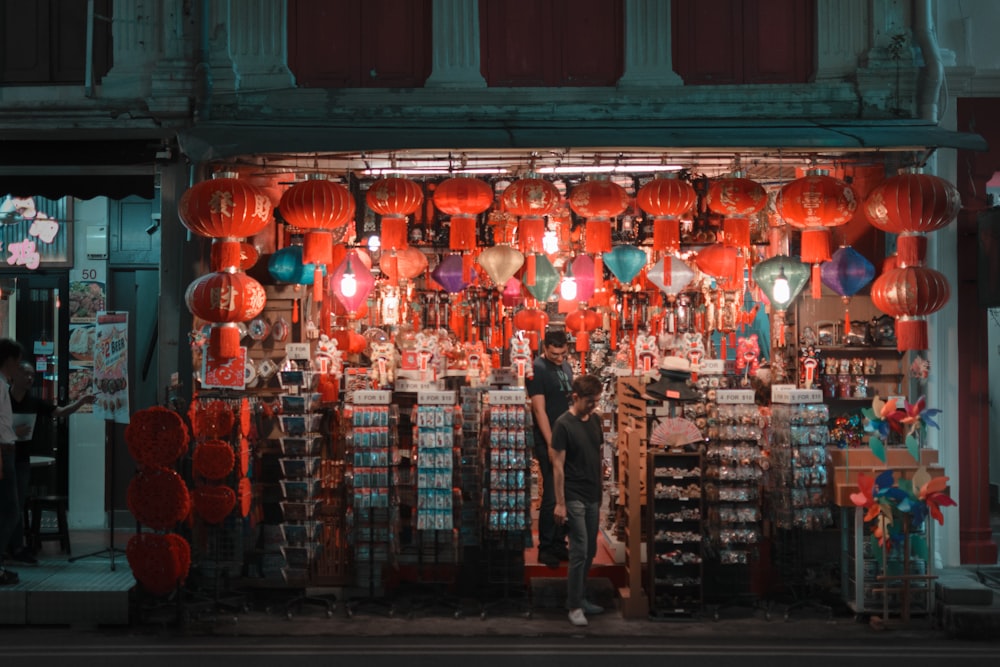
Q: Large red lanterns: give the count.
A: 12